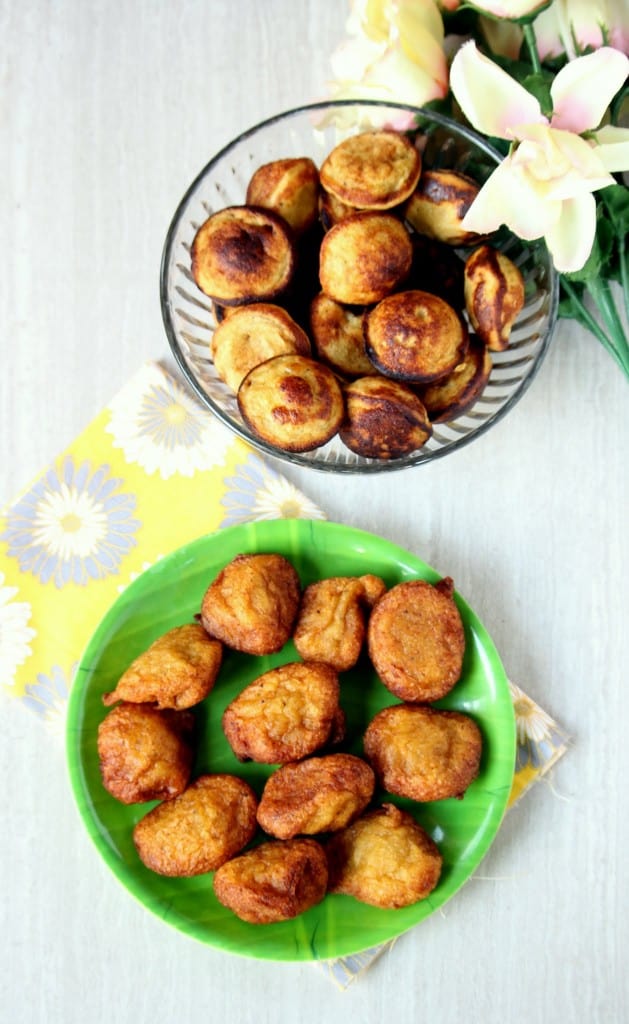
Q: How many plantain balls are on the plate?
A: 11